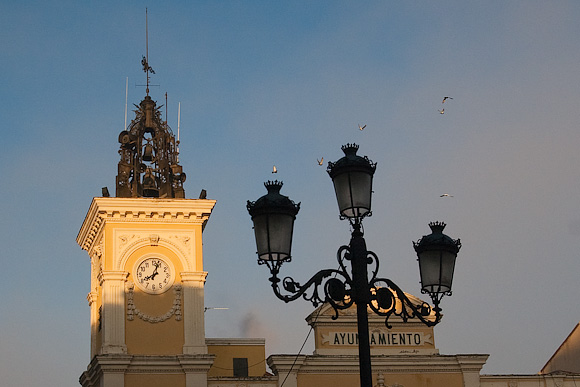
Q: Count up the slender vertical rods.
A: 4